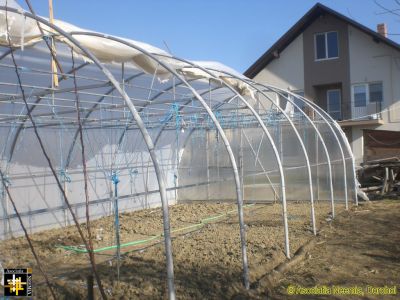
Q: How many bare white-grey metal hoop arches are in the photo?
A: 7